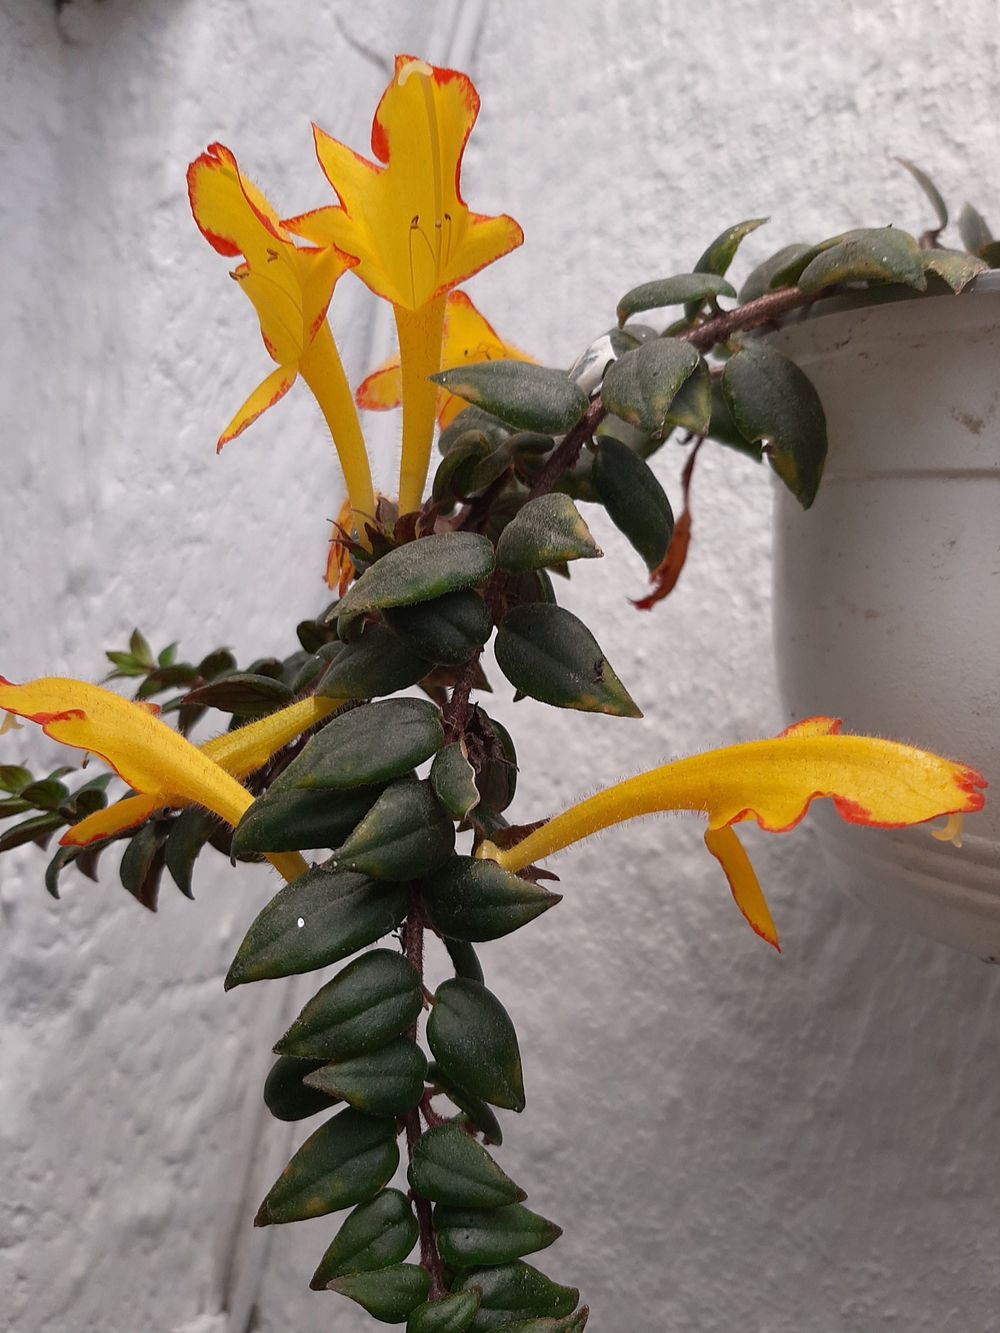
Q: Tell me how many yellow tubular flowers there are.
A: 6